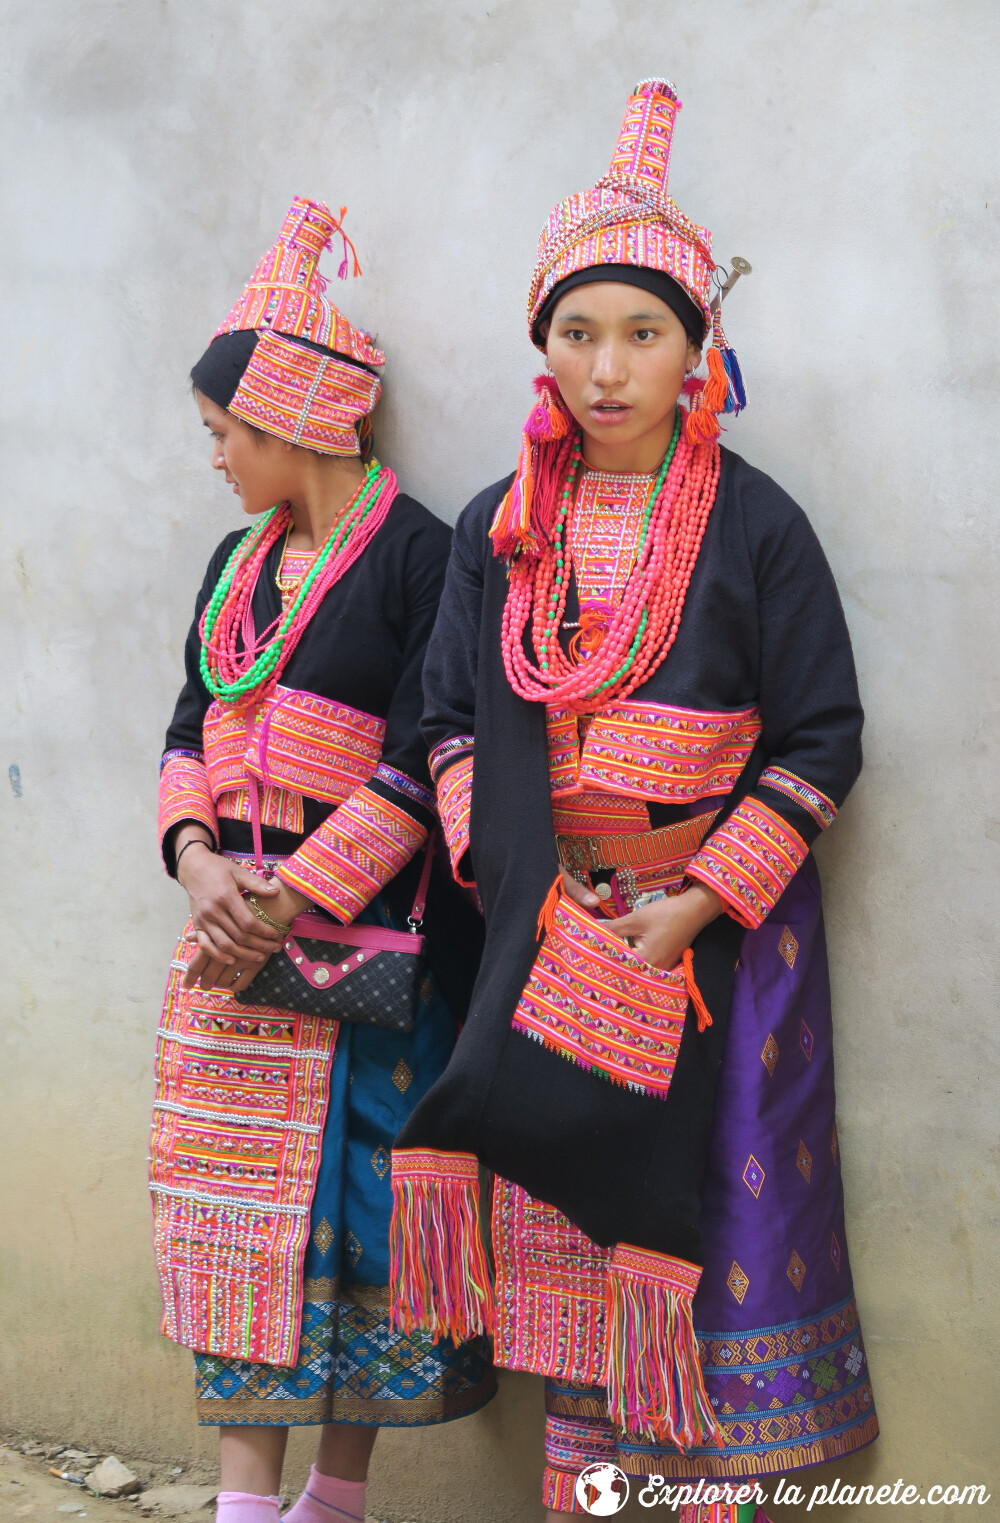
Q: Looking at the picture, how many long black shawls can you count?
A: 1